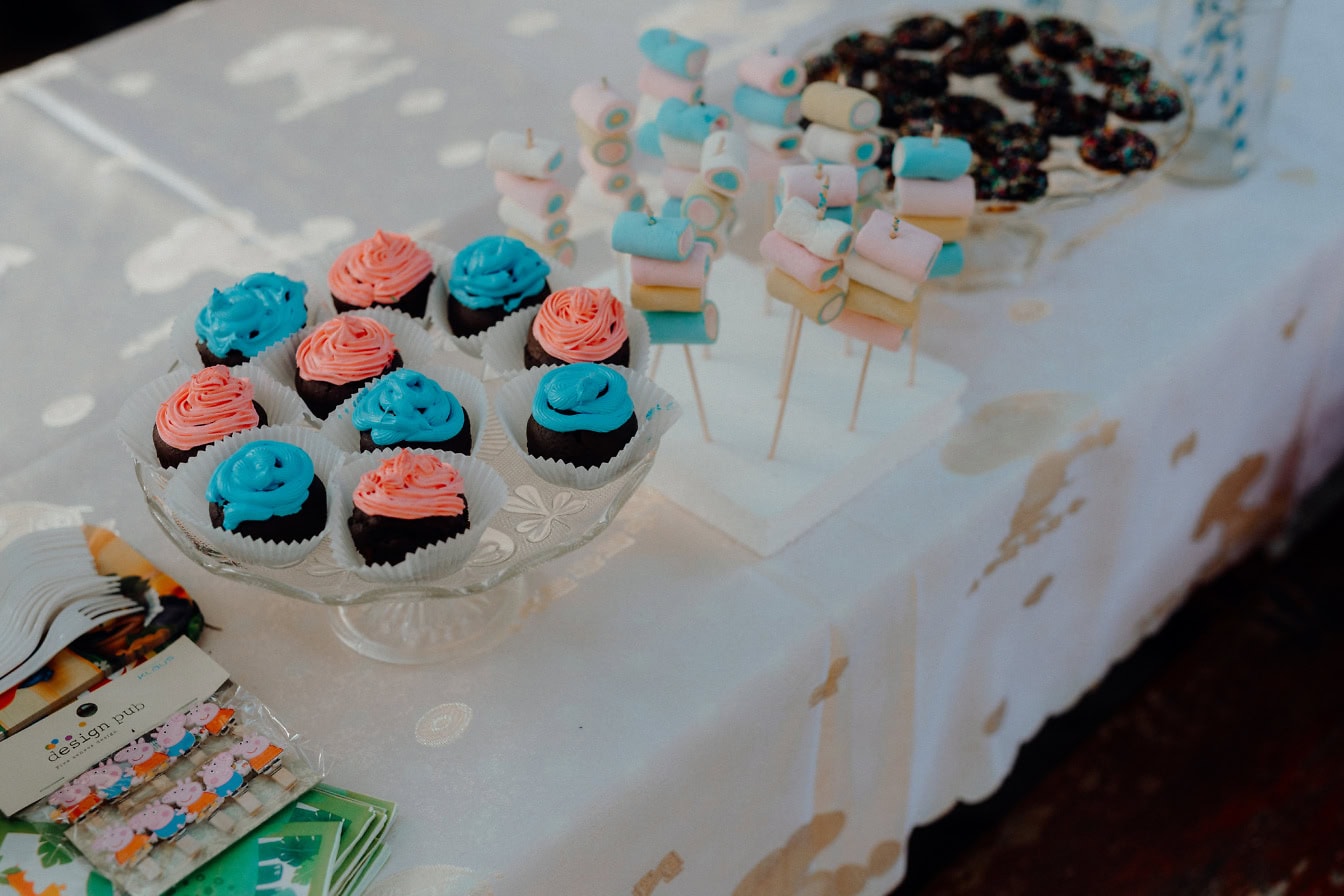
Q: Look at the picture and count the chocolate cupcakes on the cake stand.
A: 10